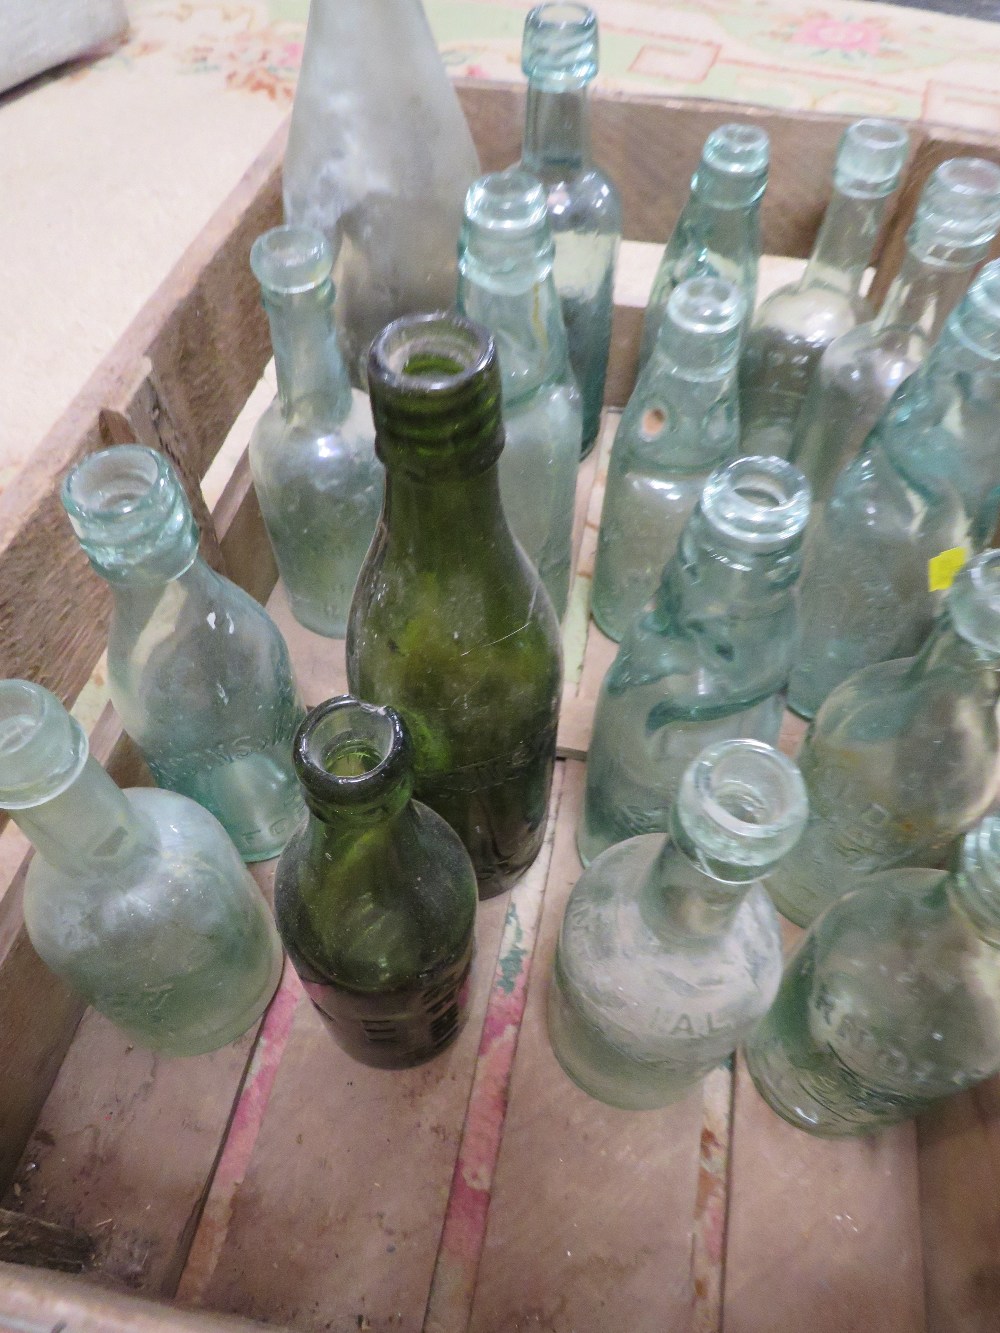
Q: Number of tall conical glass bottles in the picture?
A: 1